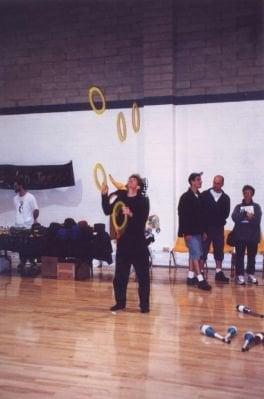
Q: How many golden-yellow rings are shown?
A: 5